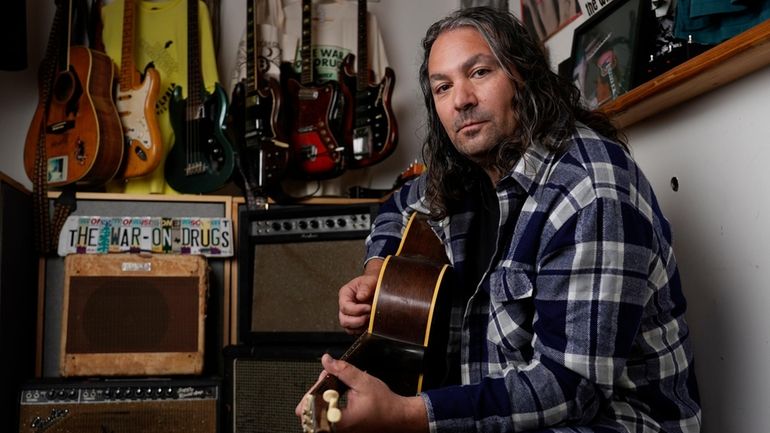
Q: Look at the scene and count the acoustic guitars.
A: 2